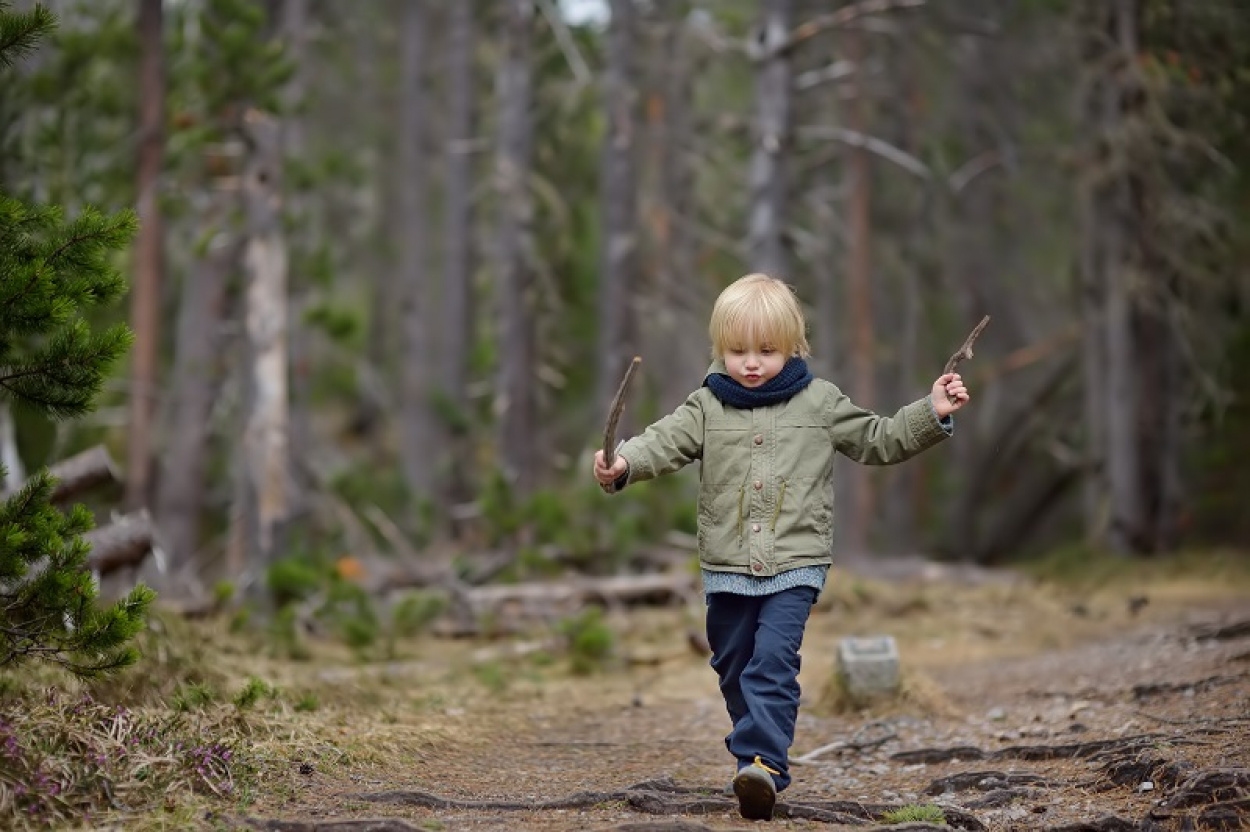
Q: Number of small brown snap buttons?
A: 4